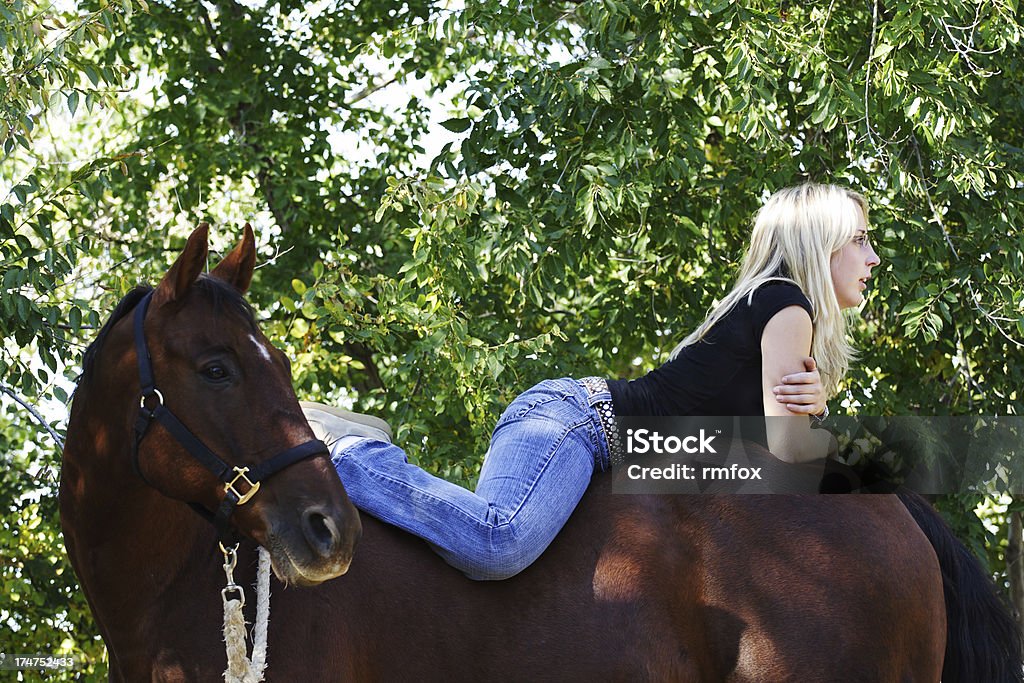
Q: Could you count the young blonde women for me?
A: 1